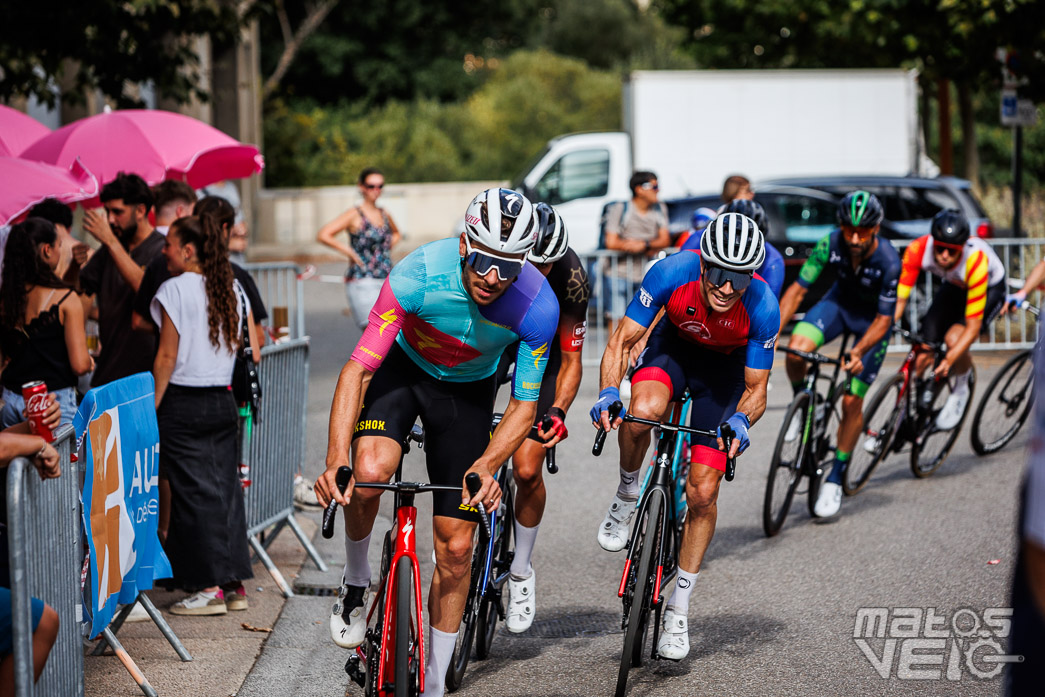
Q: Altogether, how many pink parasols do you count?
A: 3